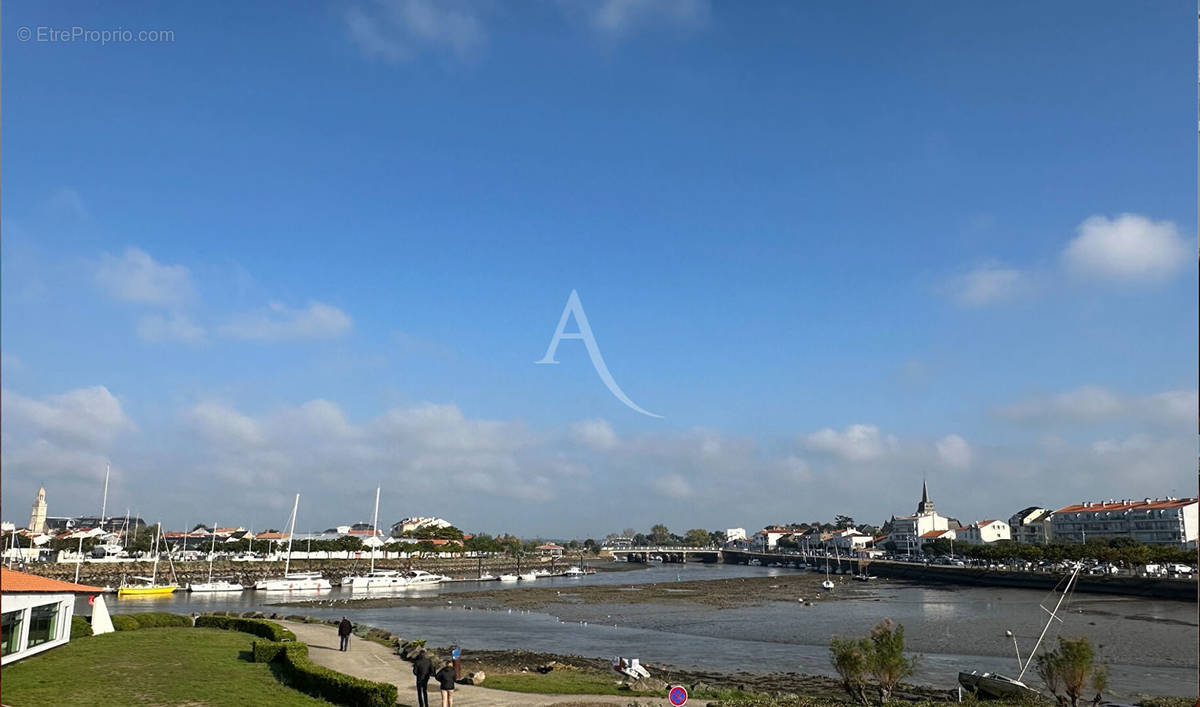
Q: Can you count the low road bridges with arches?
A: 1